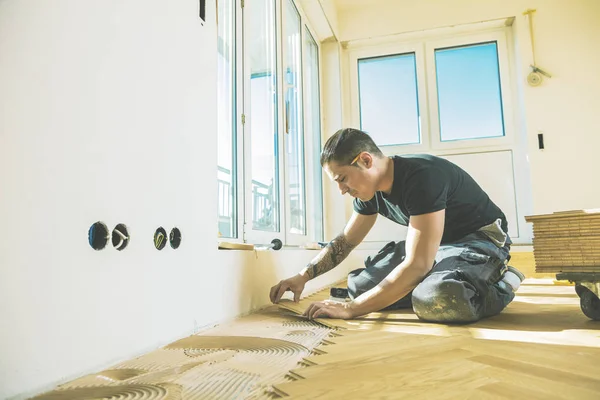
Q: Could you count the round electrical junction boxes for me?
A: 4